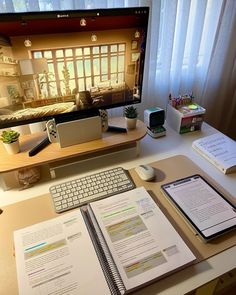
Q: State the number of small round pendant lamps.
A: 4